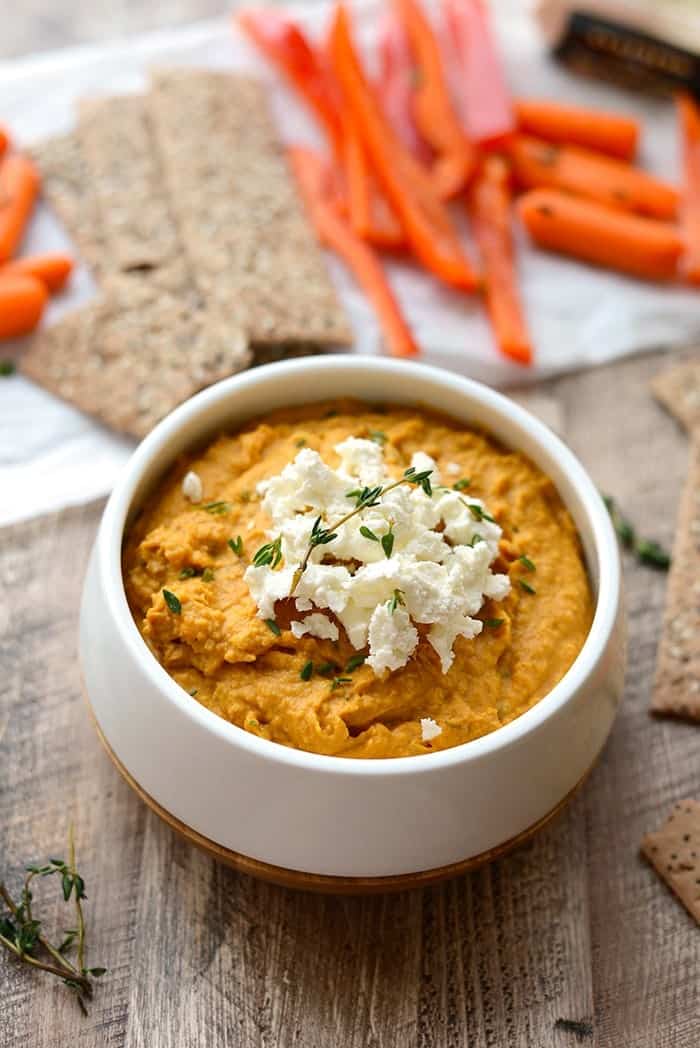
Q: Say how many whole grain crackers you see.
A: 7